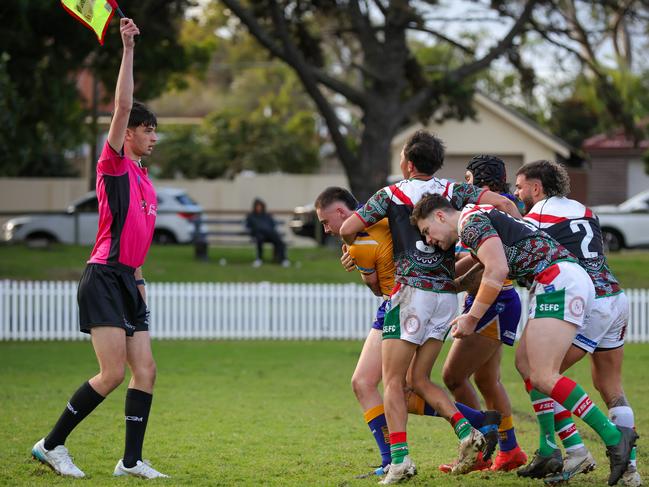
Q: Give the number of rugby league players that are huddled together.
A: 5